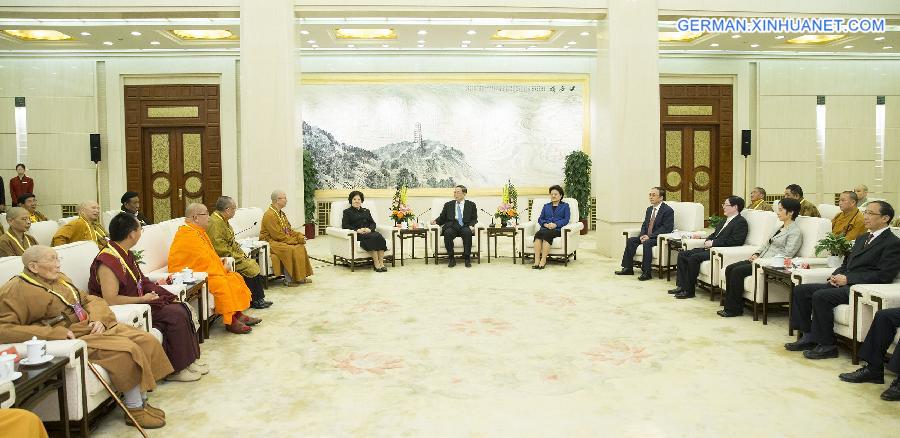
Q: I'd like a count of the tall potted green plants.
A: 2